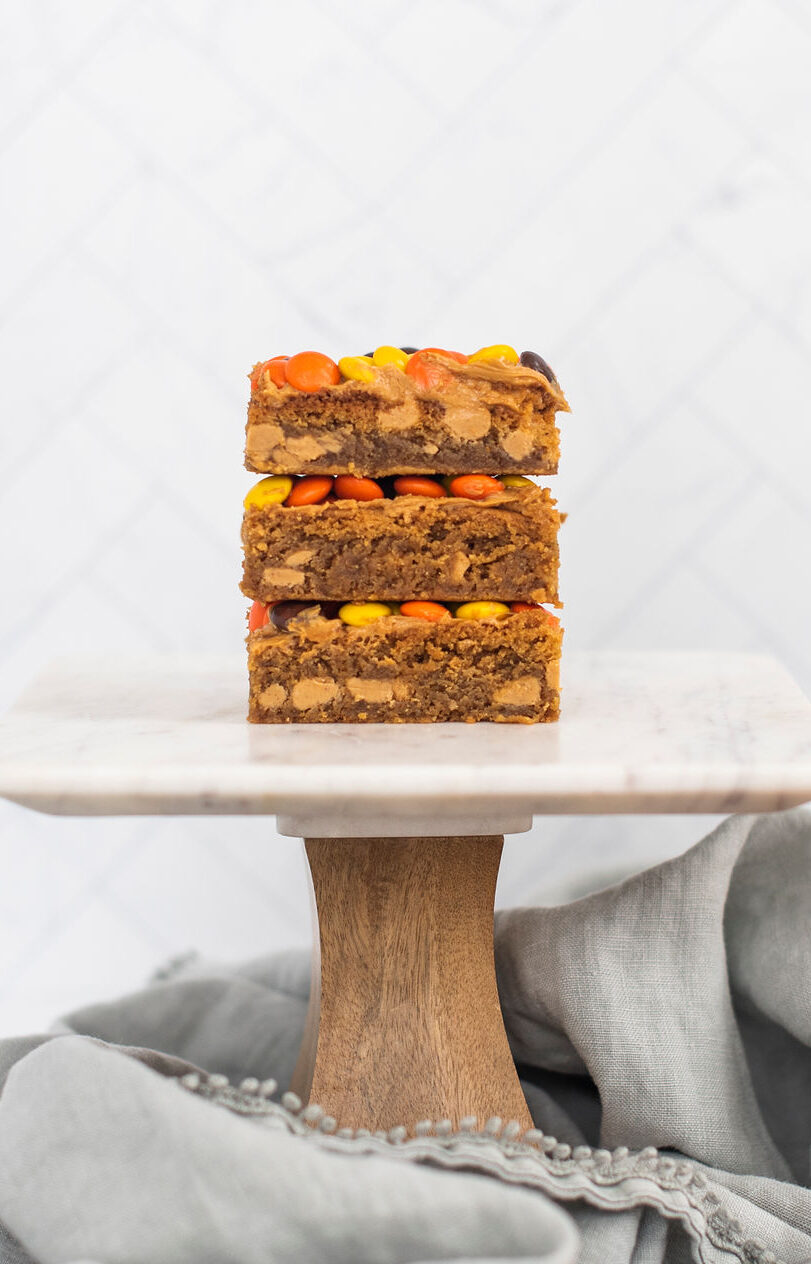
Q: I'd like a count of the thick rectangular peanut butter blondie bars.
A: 3